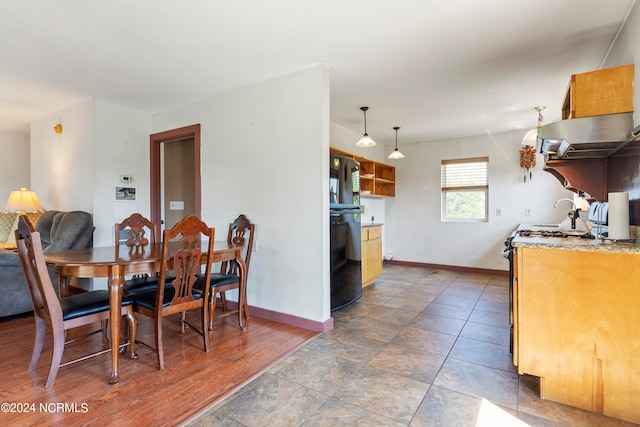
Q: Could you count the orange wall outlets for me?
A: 0